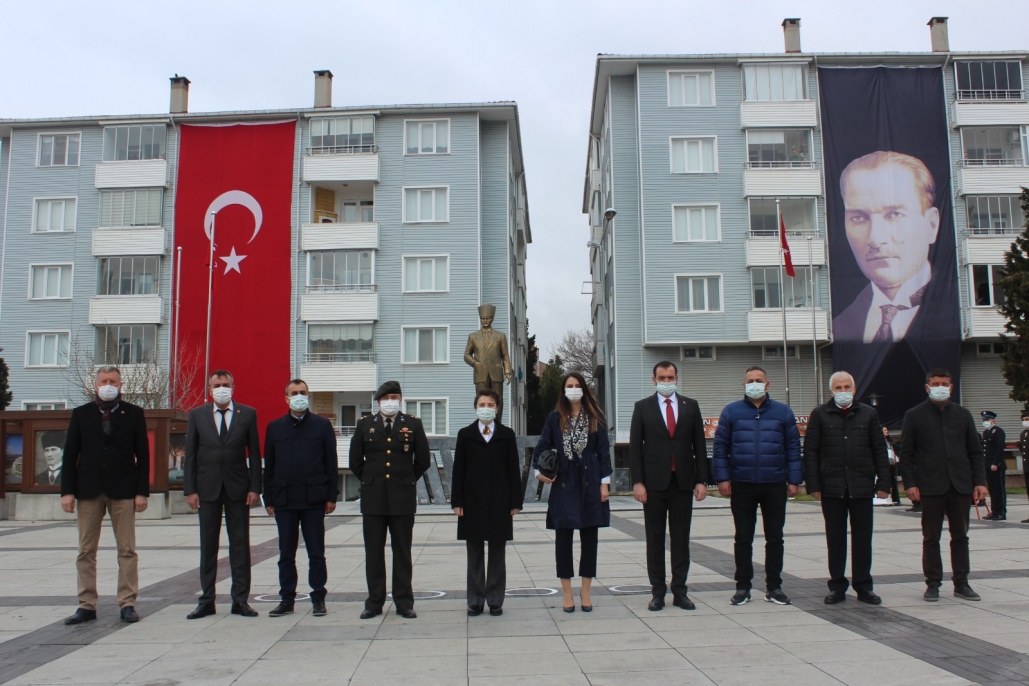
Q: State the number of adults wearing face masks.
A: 12